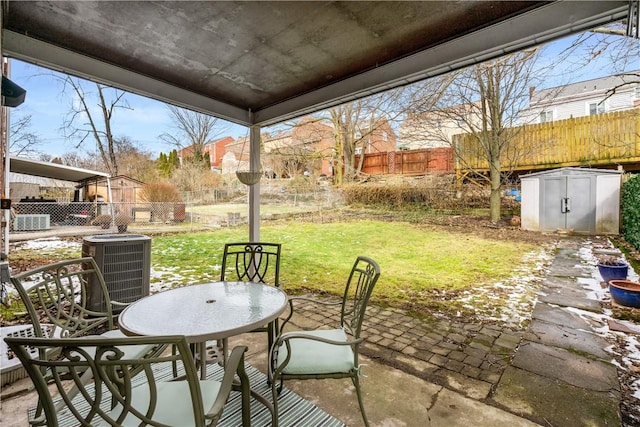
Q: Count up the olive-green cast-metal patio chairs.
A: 4